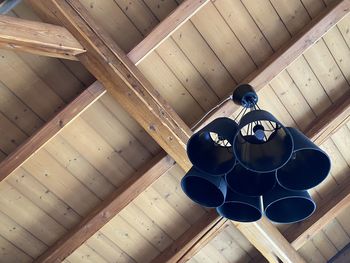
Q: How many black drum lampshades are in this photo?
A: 7